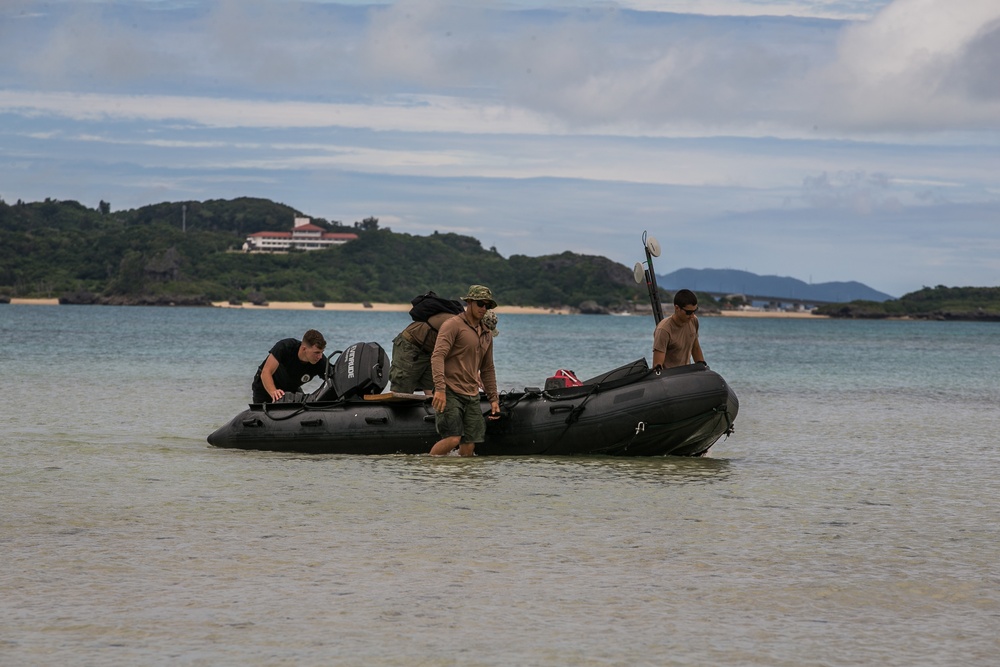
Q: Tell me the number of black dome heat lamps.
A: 0